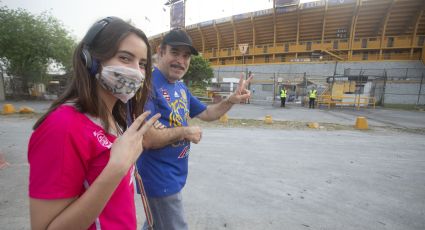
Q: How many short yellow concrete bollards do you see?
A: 6